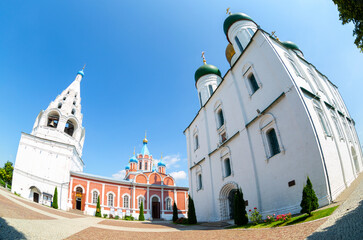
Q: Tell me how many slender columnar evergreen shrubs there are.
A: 7